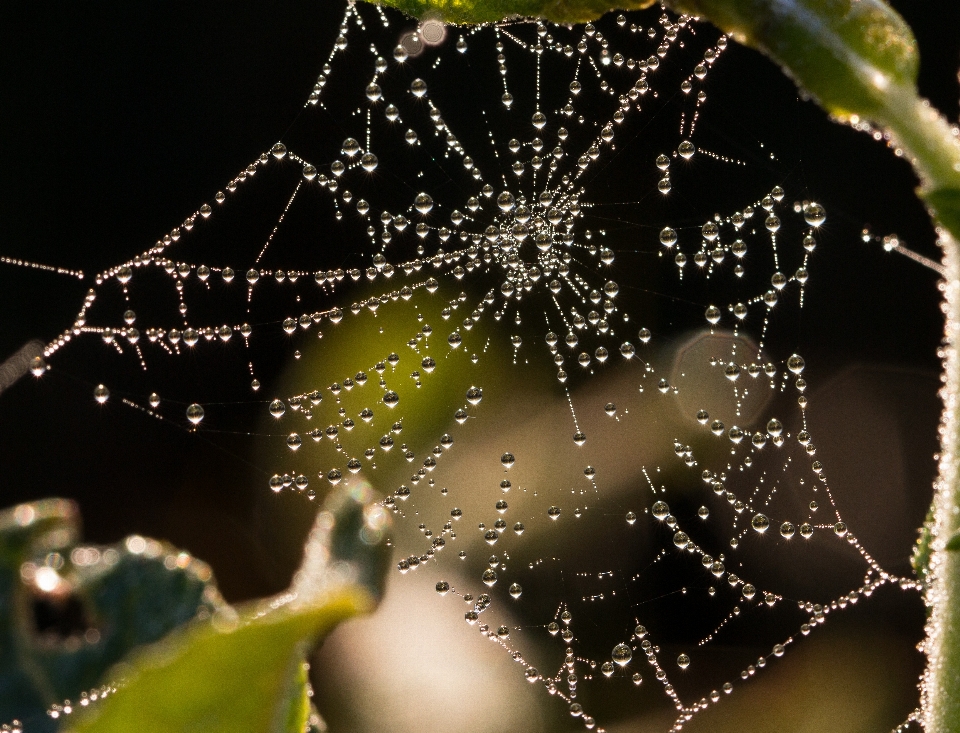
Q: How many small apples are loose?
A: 0